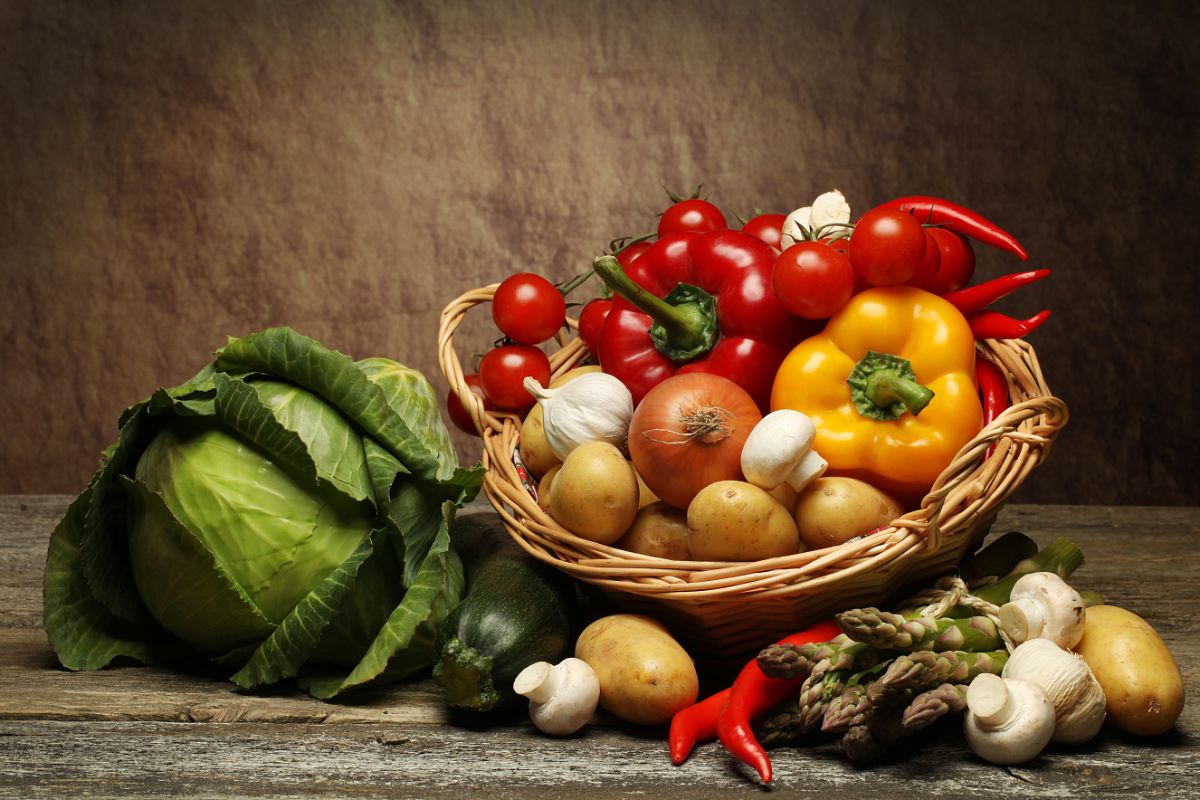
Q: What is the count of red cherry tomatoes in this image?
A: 12